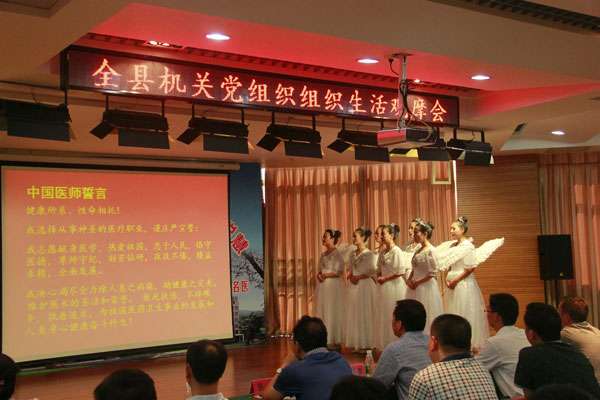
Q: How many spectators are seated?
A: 11